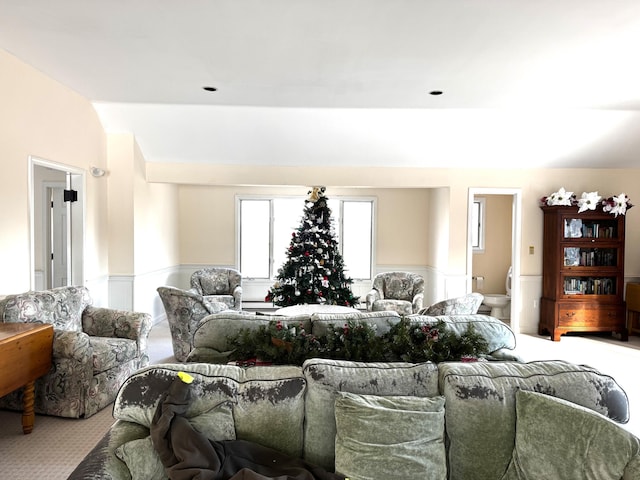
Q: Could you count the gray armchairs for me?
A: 5